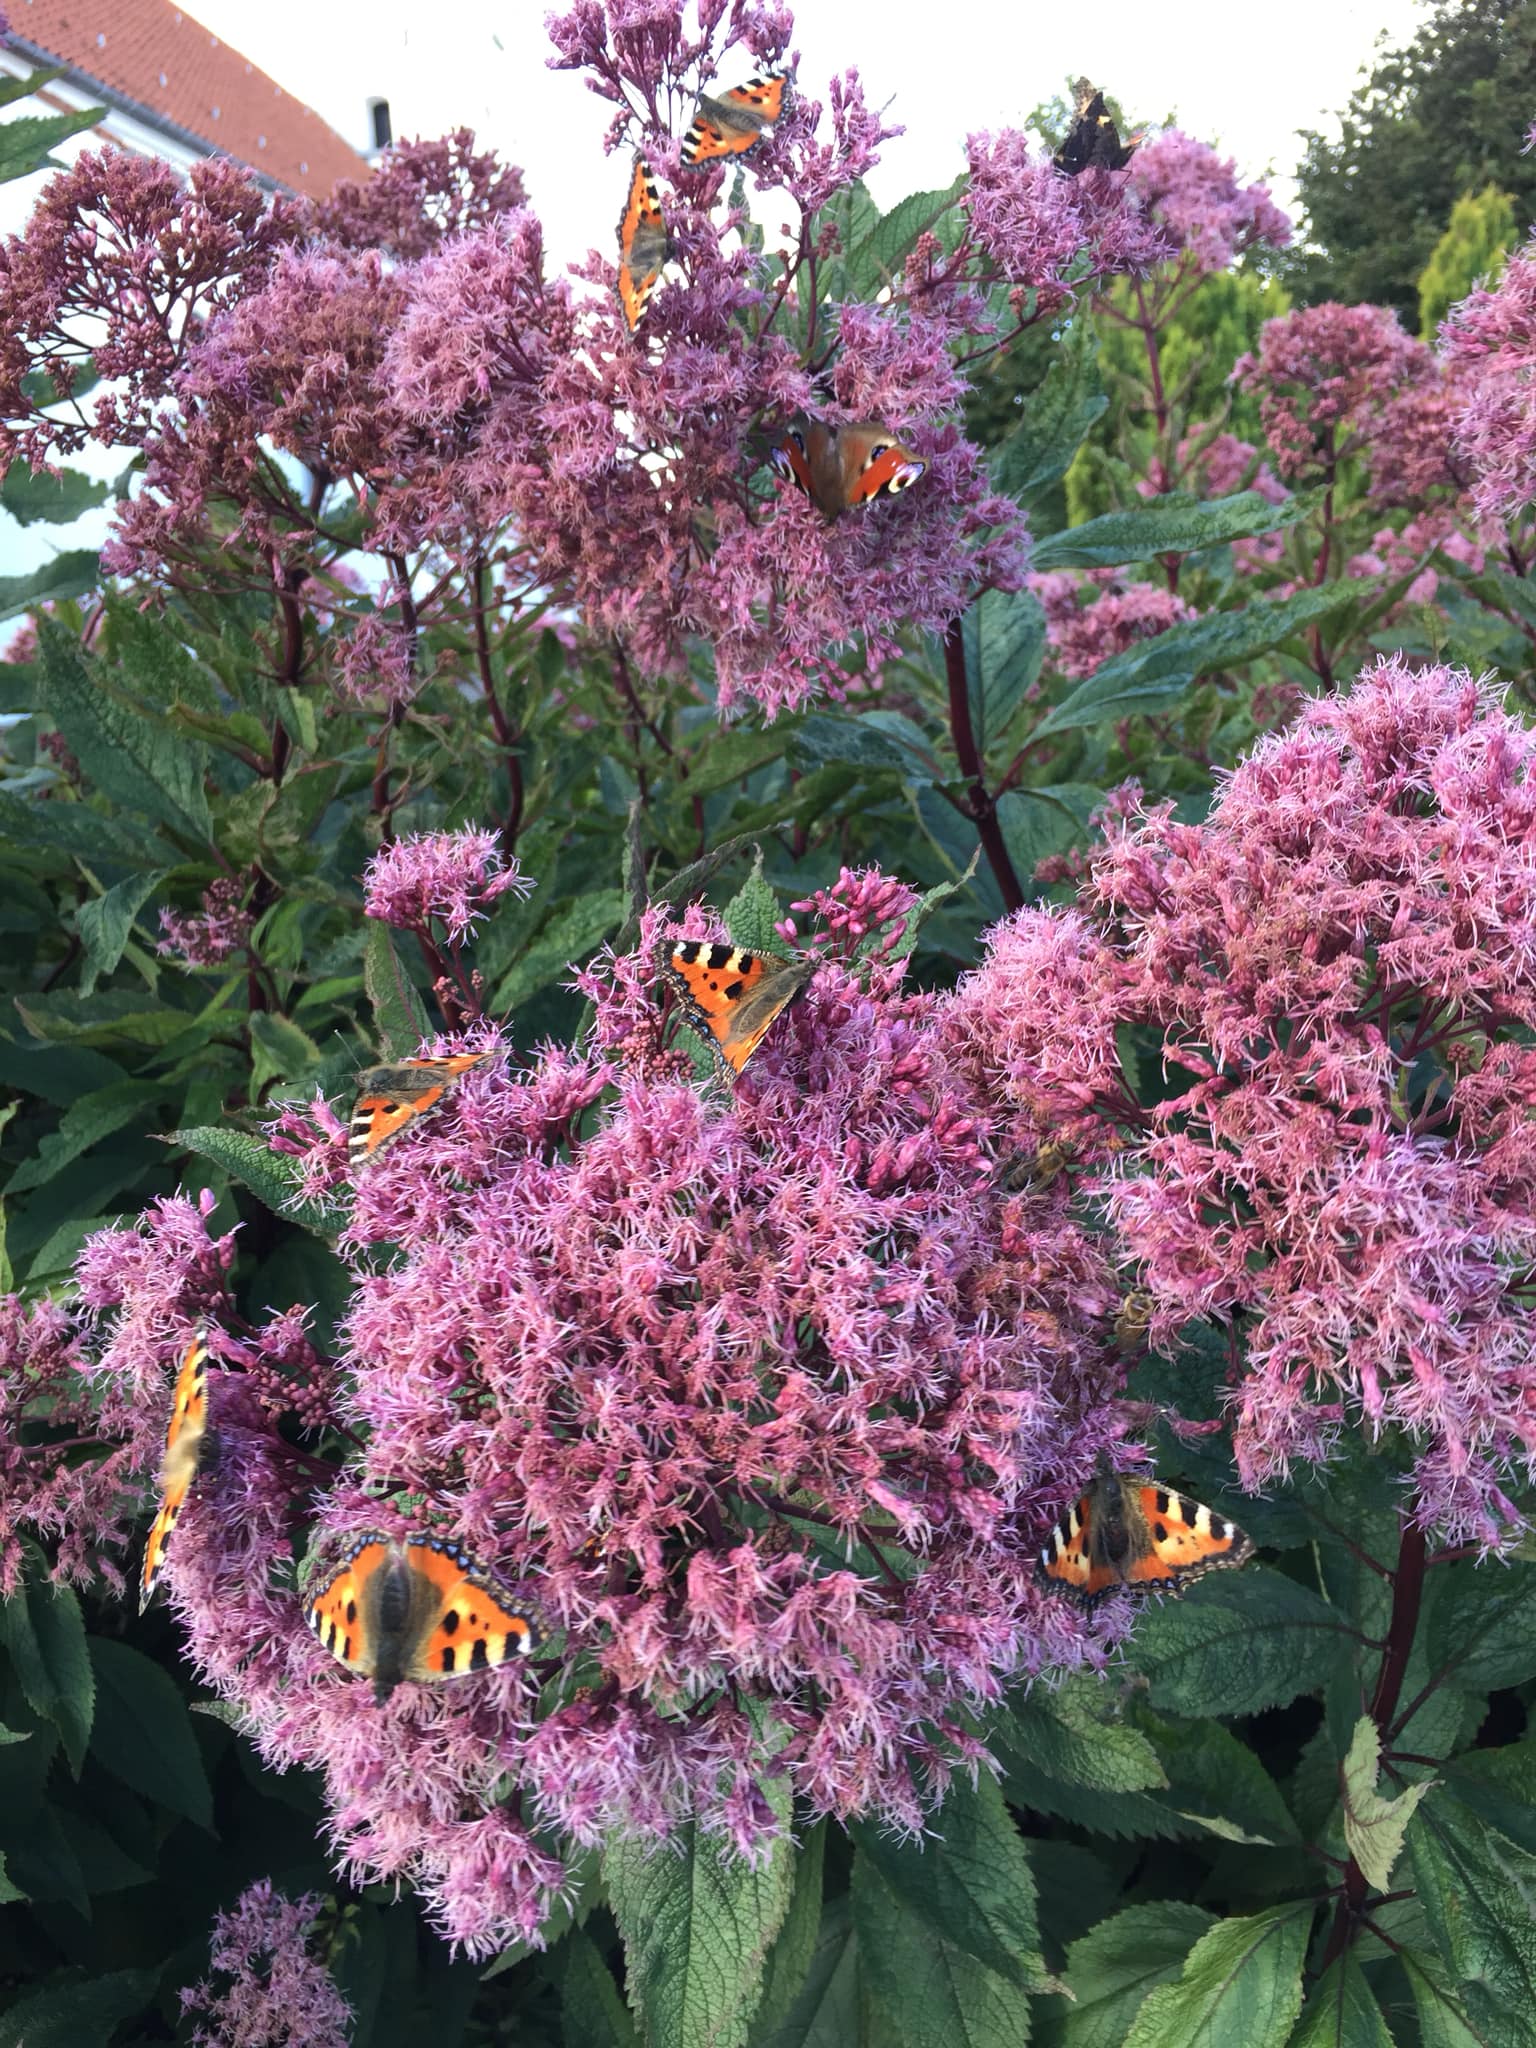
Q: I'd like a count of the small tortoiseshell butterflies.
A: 7